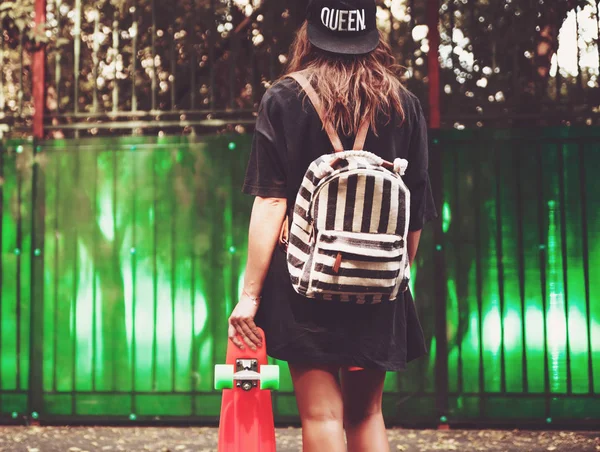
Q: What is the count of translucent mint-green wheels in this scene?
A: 2